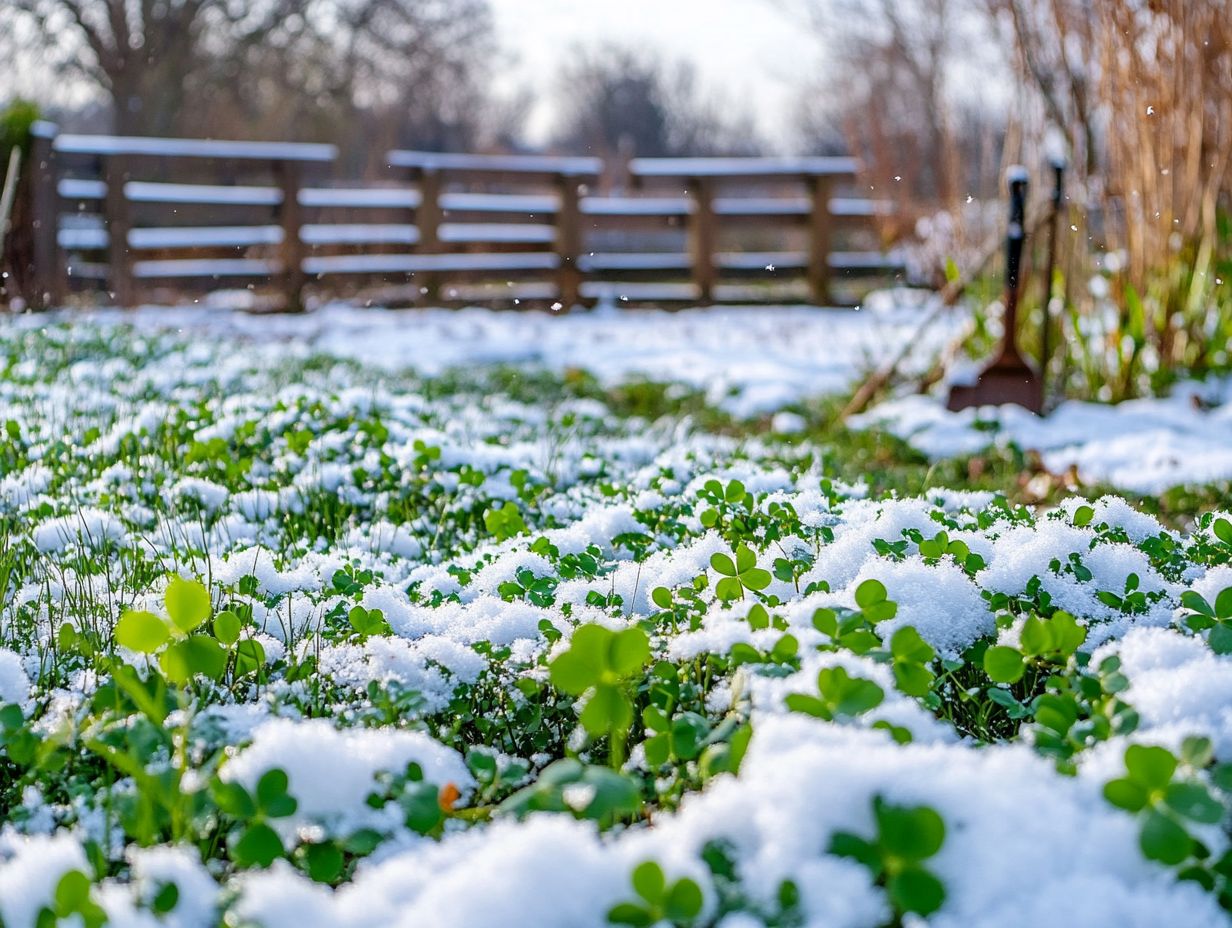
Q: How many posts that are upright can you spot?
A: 7